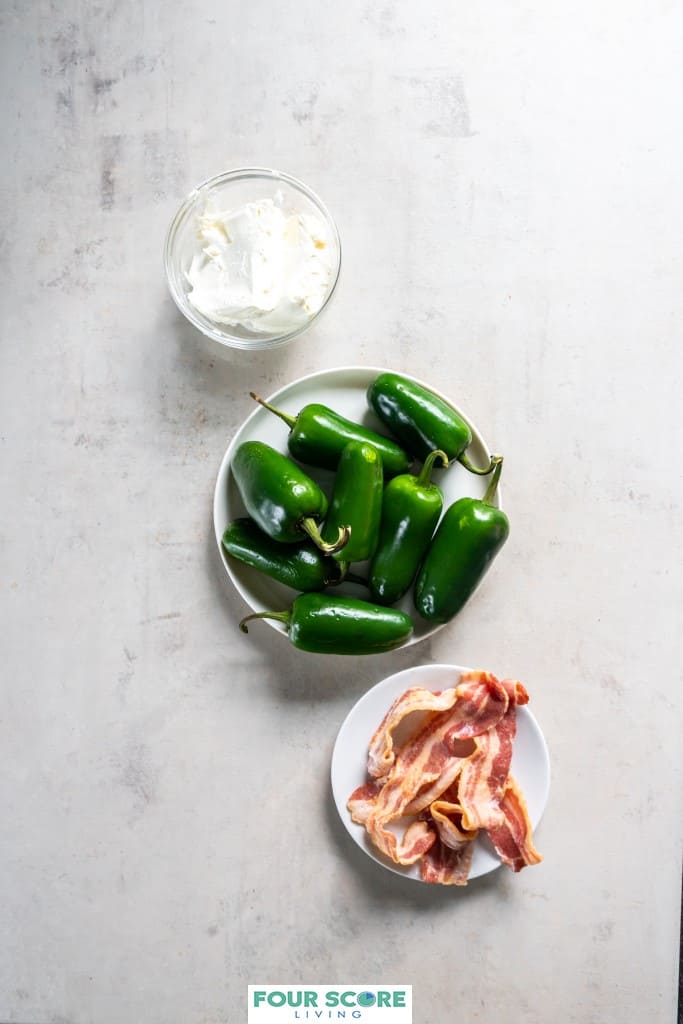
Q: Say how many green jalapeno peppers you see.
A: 8